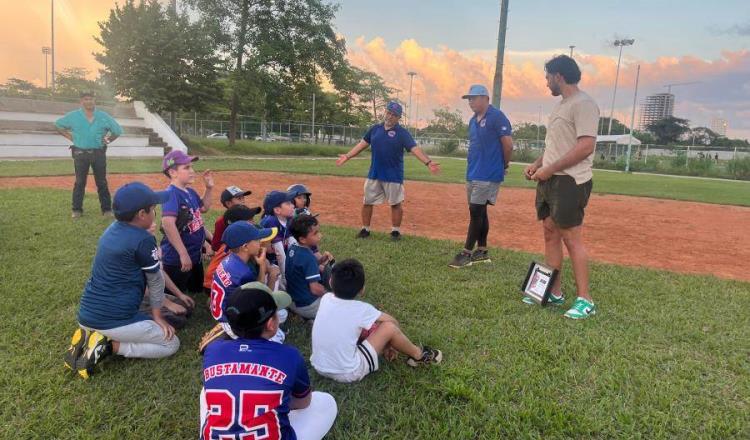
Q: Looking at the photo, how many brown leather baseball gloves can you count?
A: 1